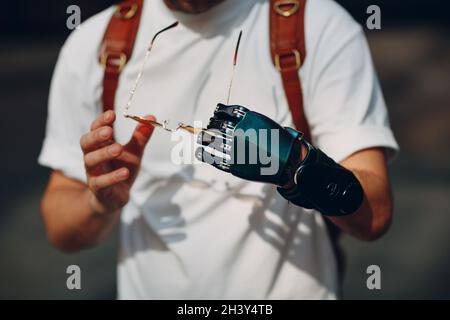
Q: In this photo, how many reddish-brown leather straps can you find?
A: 2